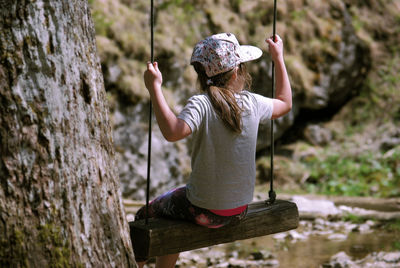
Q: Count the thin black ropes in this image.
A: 2